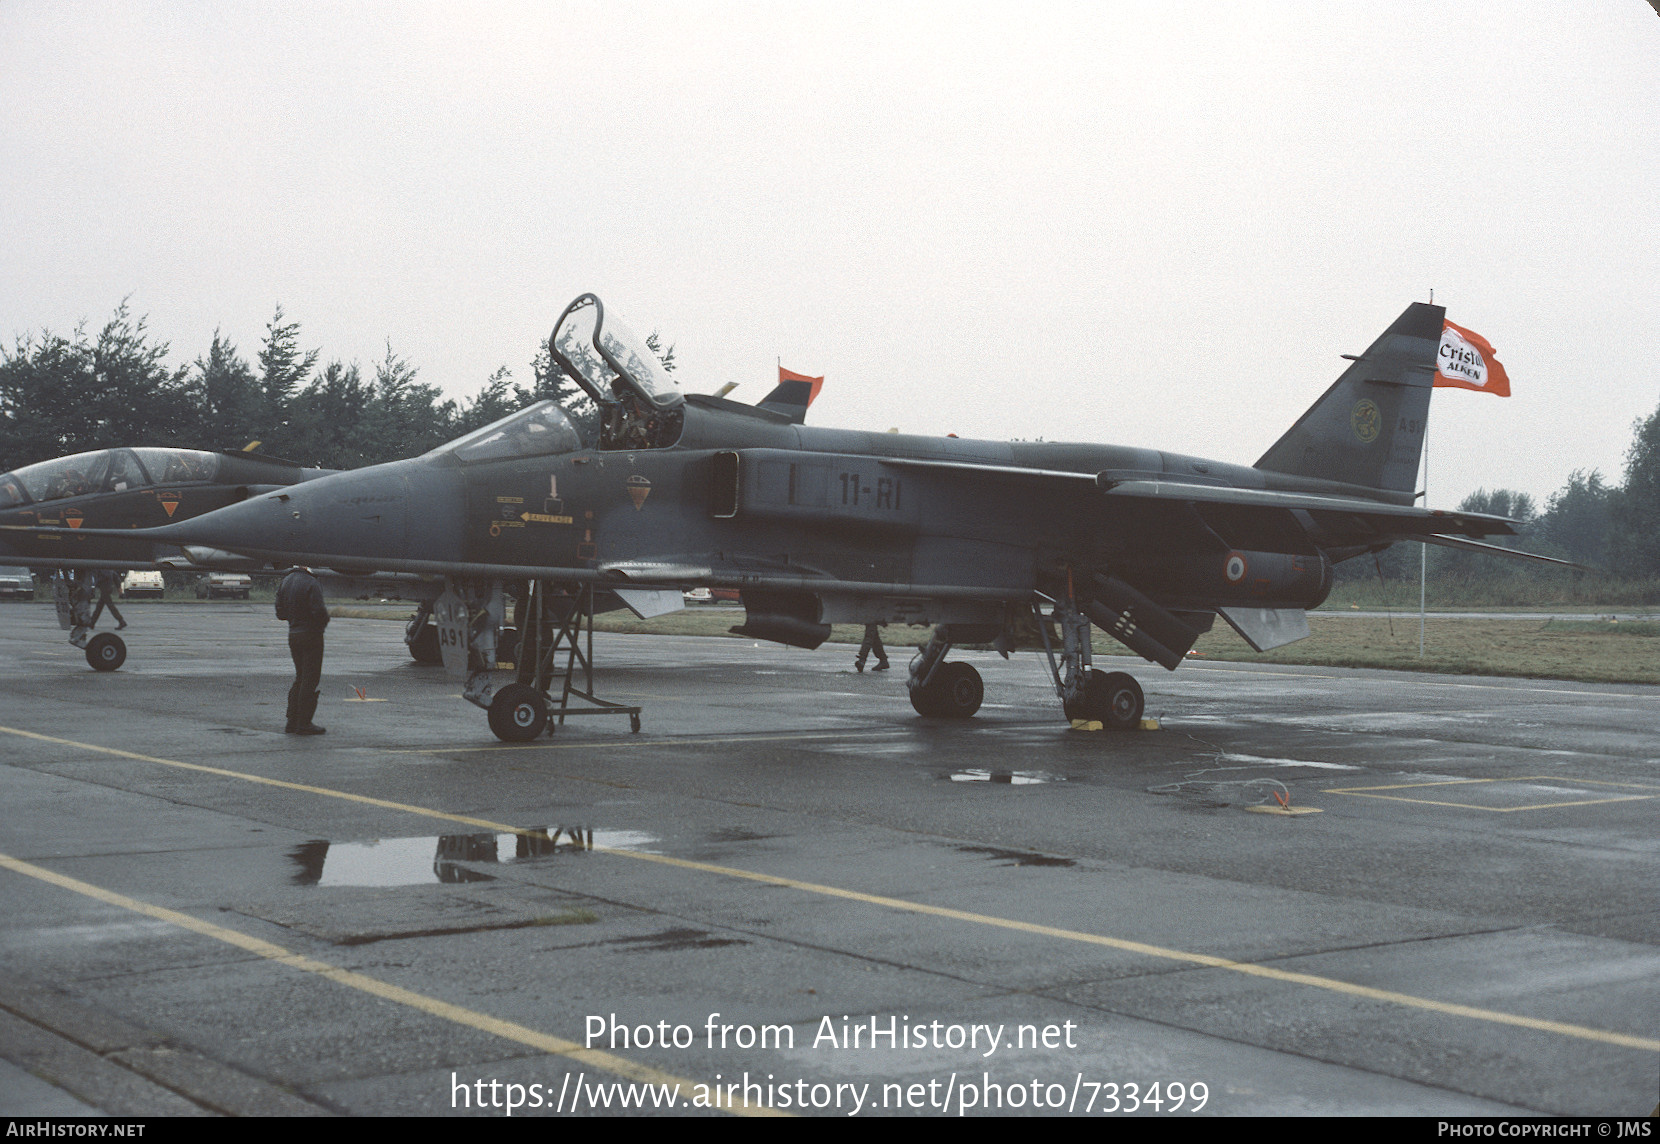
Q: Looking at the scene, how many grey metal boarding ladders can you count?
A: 1